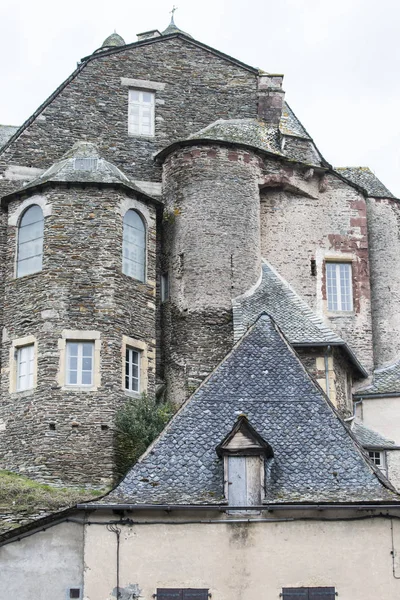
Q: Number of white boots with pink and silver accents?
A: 0